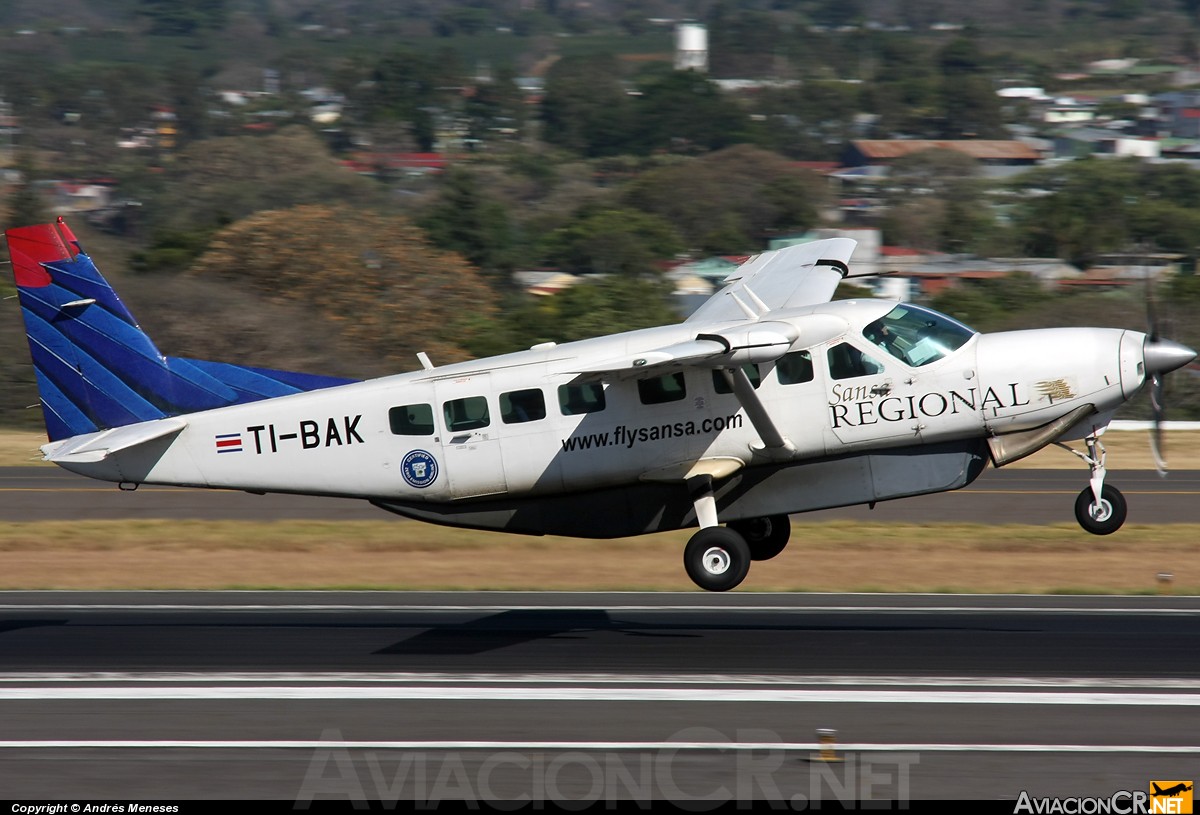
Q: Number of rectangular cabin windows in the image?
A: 7